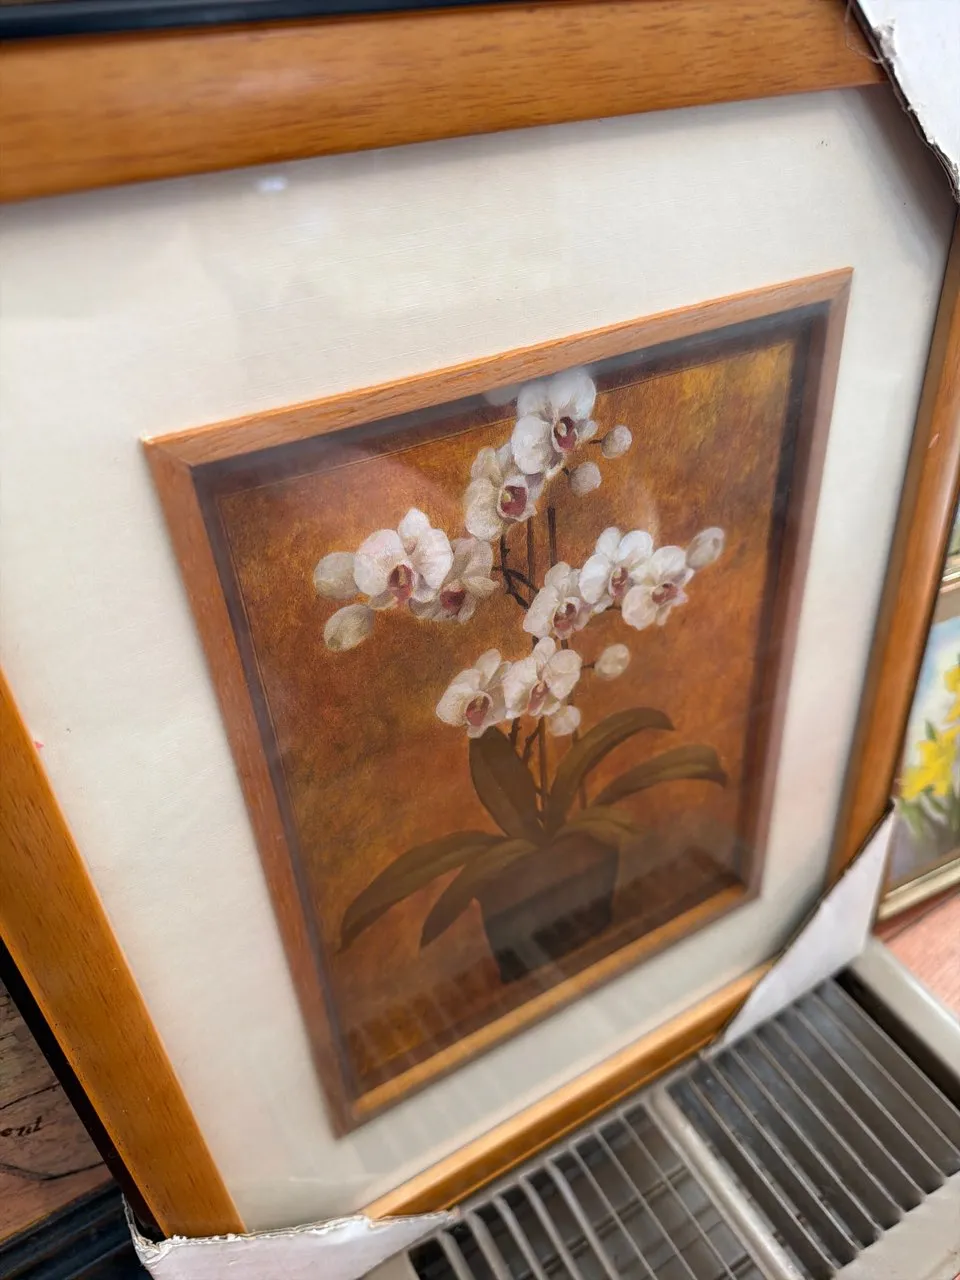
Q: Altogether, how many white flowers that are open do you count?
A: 9